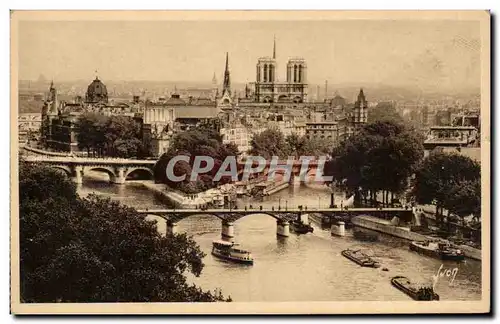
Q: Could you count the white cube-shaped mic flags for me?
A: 0